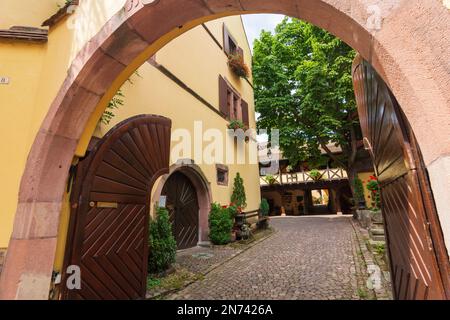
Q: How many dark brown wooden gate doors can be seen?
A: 2